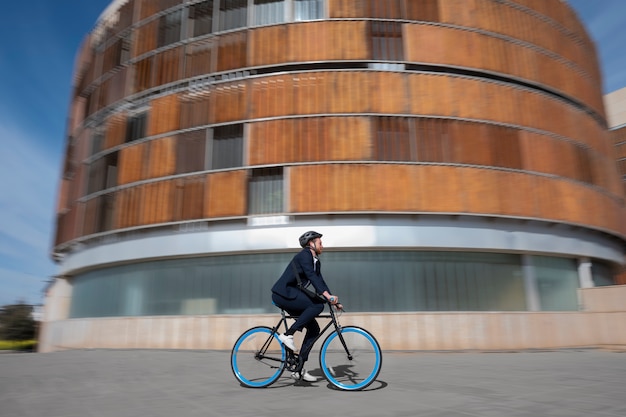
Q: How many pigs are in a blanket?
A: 0